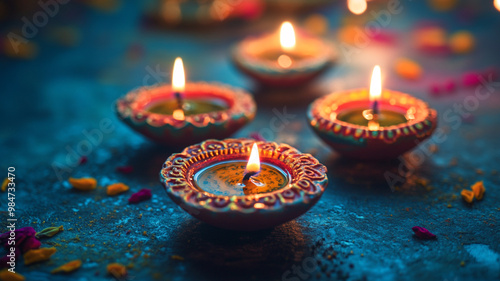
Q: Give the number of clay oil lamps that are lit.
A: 4